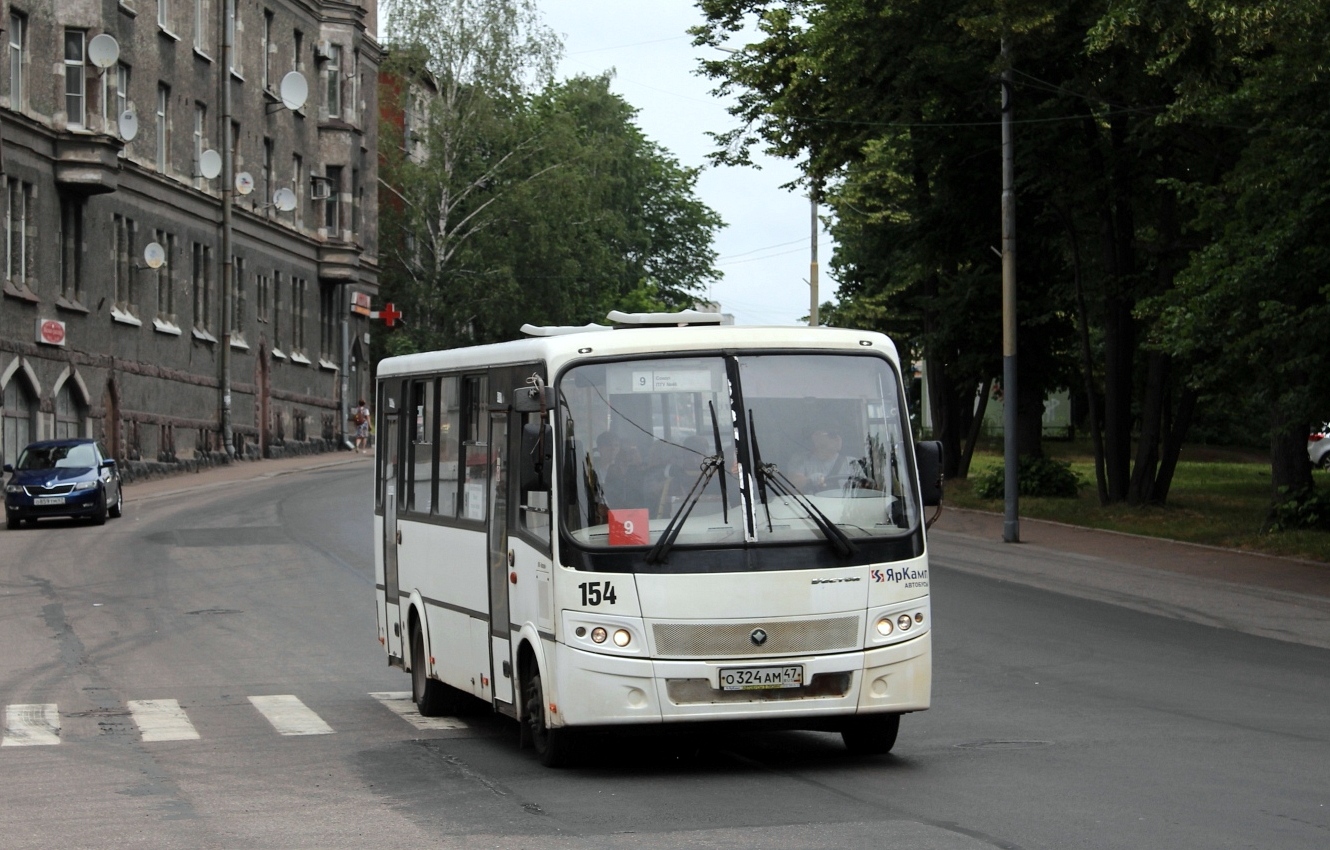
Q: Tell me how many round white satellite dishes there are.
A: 7